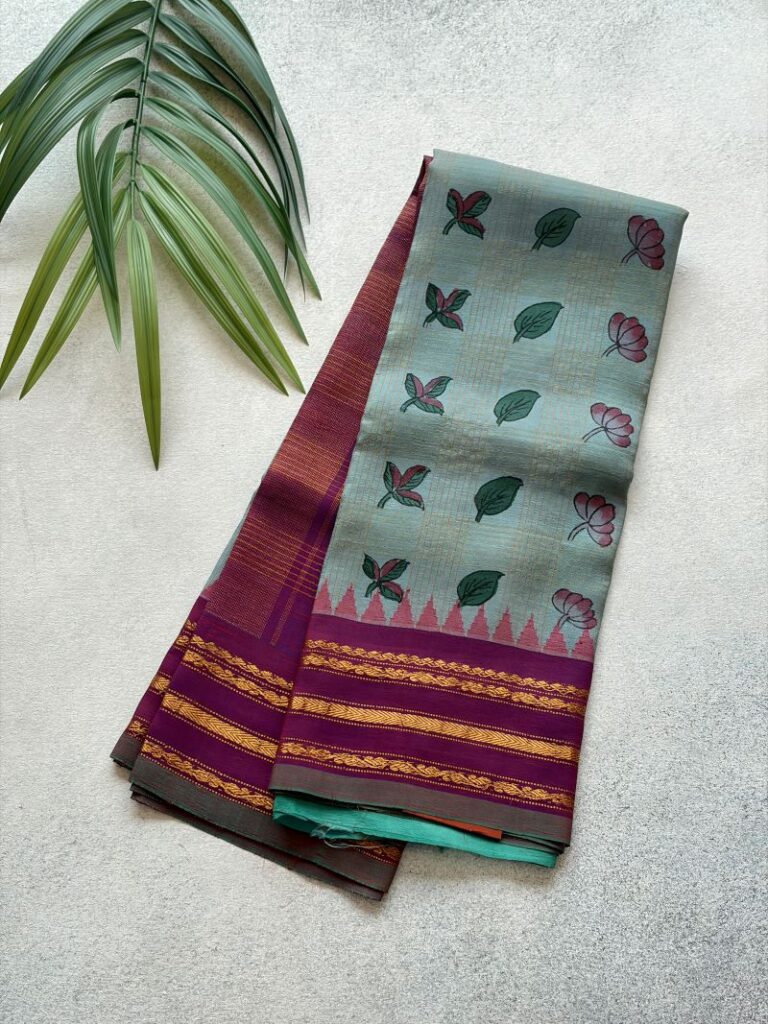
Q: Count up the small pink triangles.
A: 11